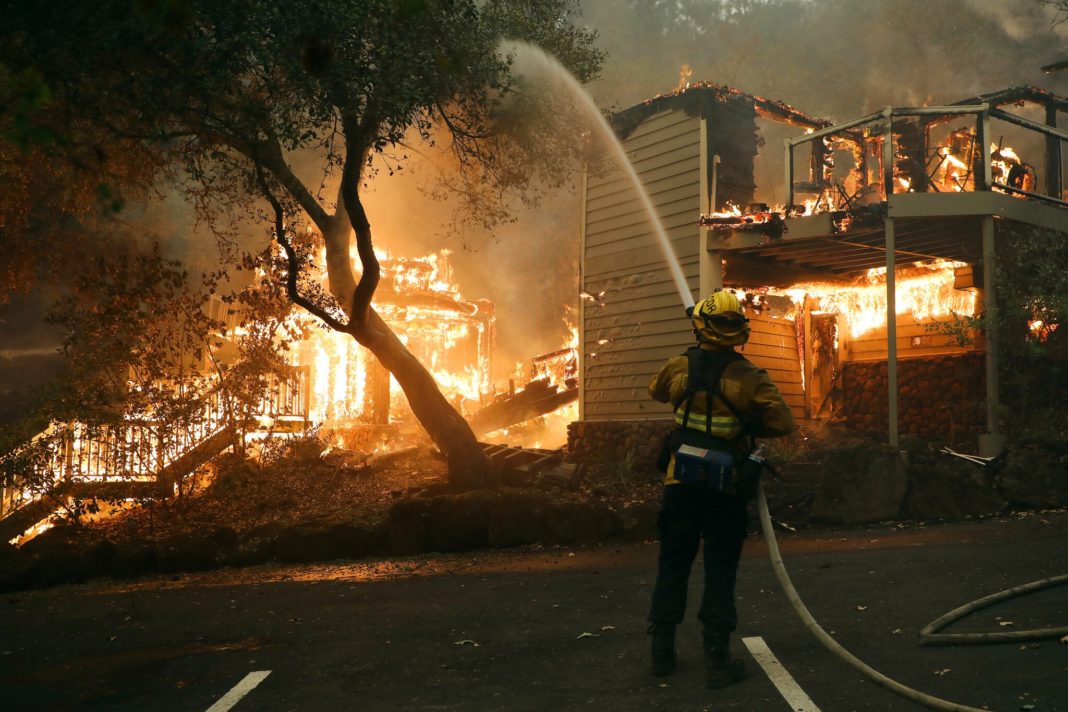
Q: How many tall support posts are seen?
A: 2